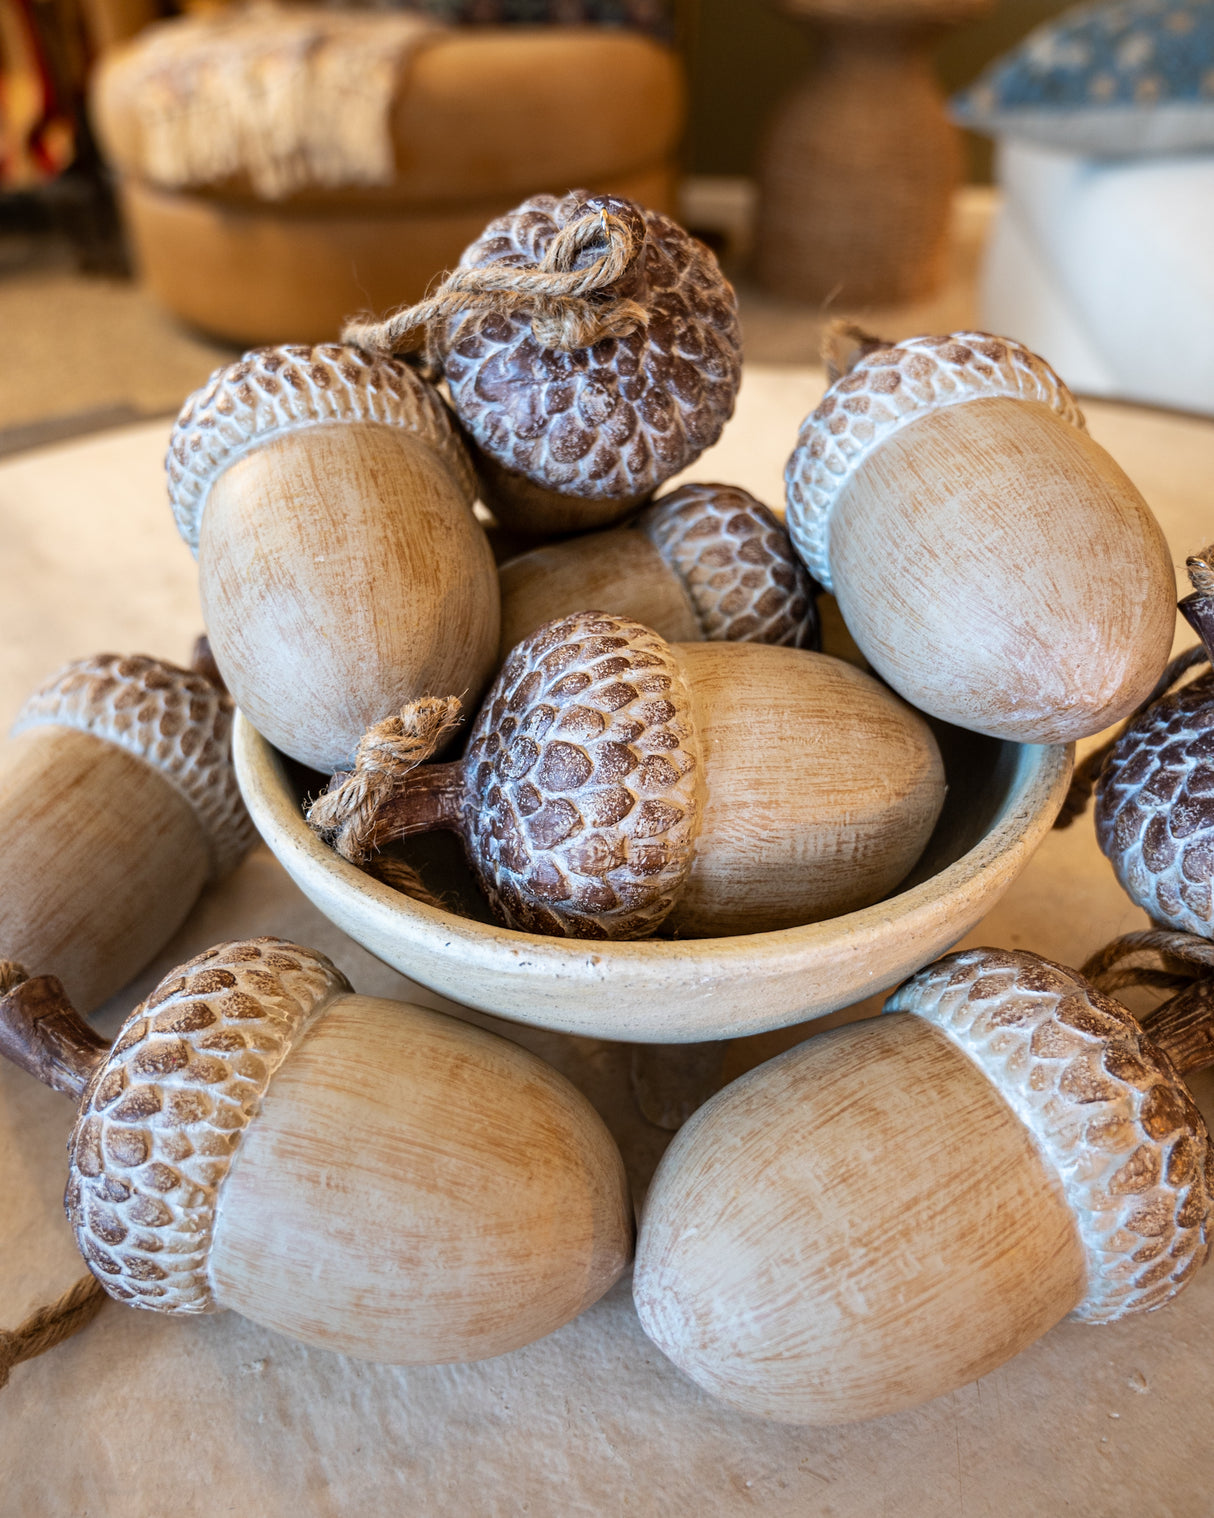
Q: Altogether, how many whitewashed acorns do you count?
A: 9